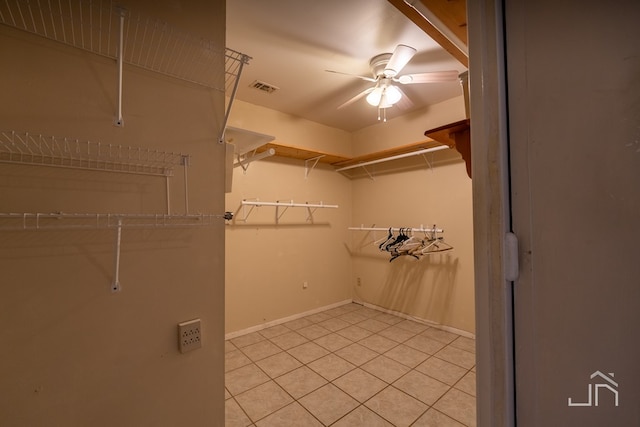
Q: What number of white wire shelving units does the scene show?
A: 3